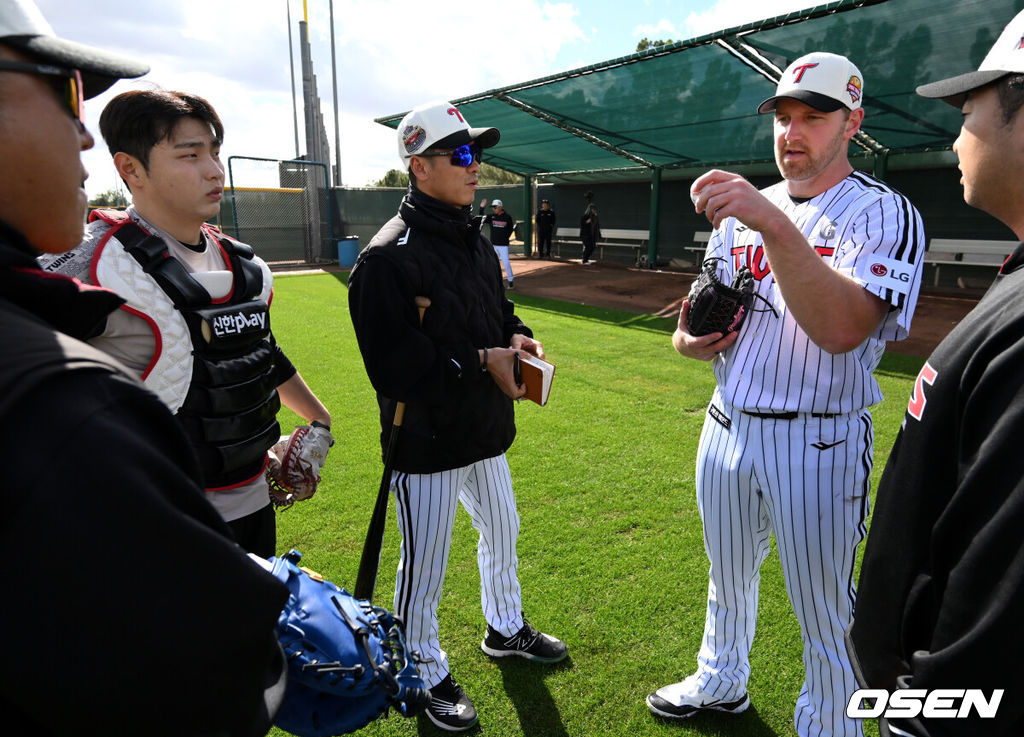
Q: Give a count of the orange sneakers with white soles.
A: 0